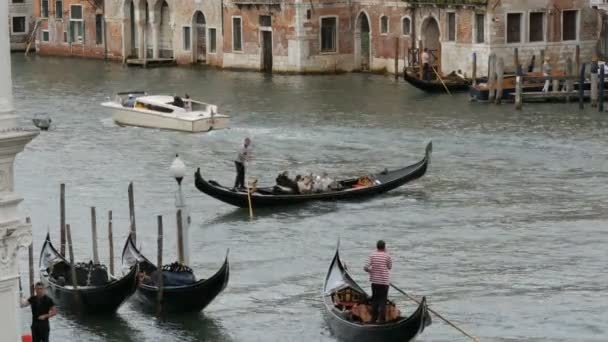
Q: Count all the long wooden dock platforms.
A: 1